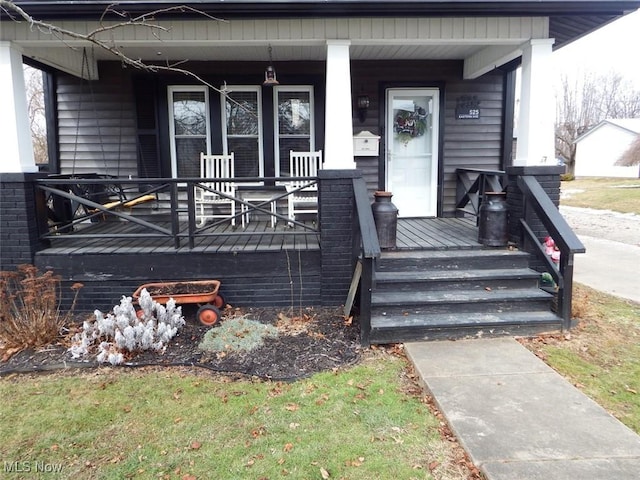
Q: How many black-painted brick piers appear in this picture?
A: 3